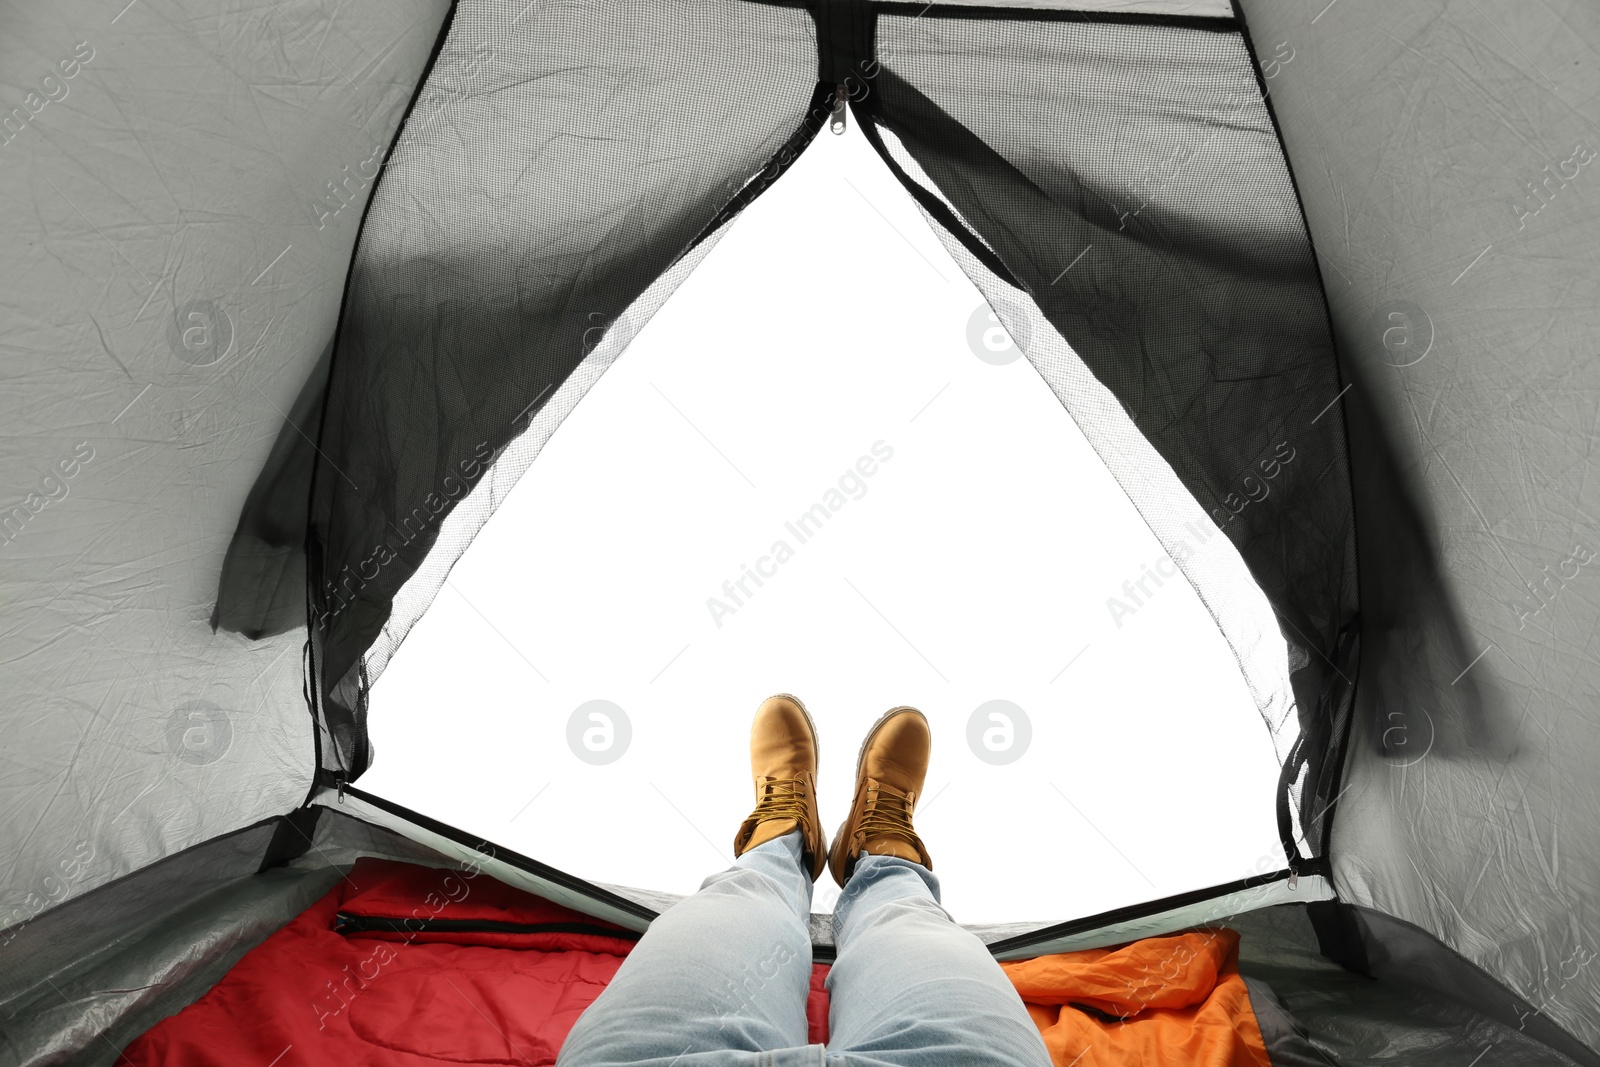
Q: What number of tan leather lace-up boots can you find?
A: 2